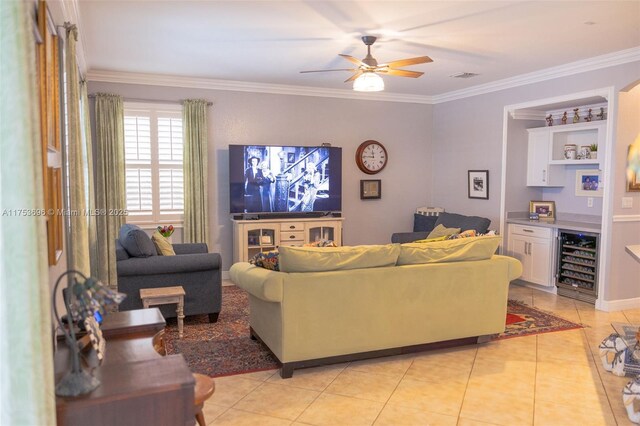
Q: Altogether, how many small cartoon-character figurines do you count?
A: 5